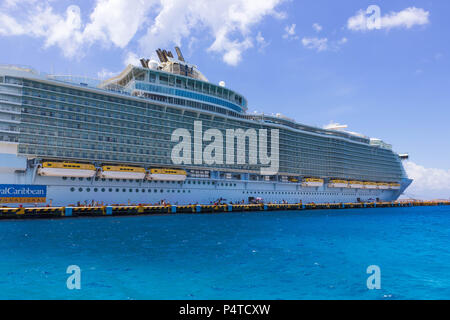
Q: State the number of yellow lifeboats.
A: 9